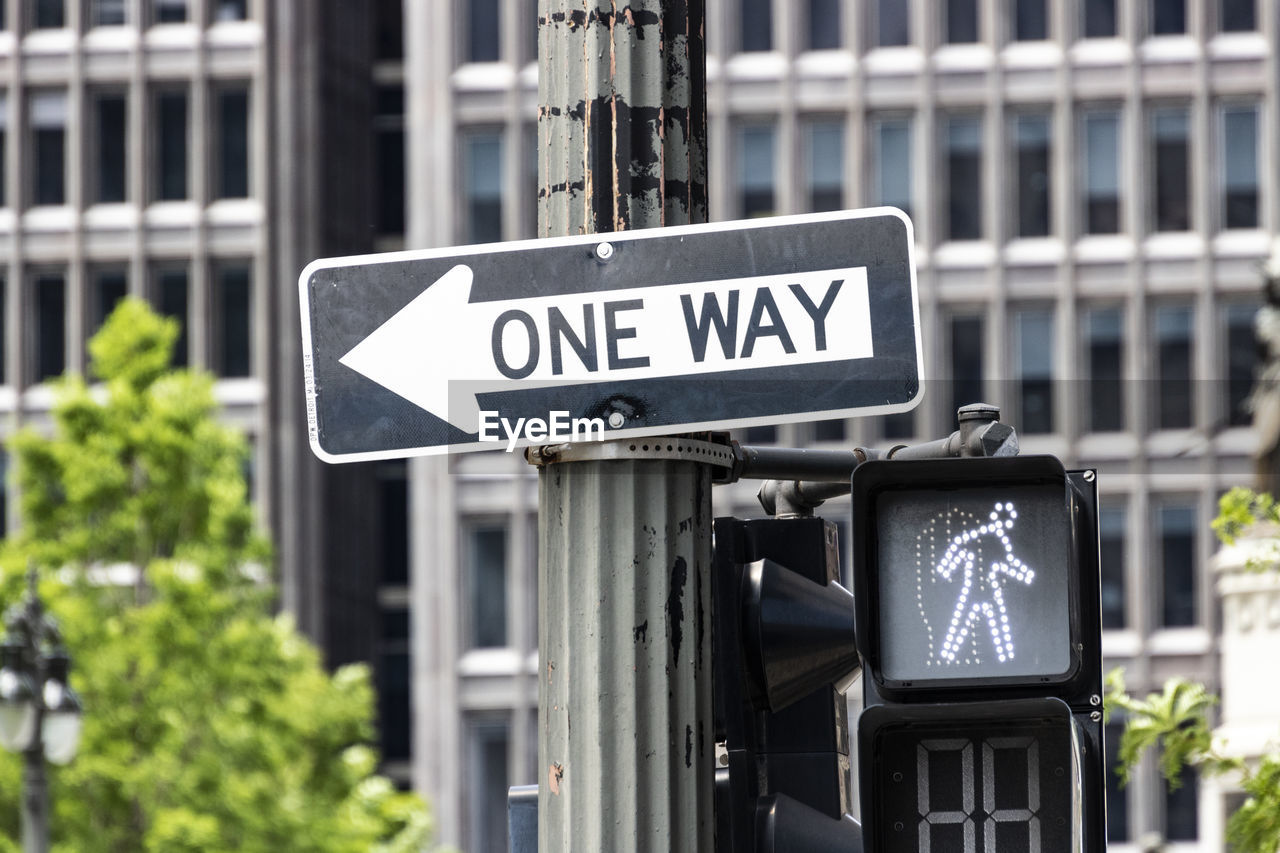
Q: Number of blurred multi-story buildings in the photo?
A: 2